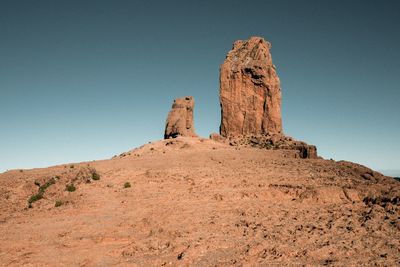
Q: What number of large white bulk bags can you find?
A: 0